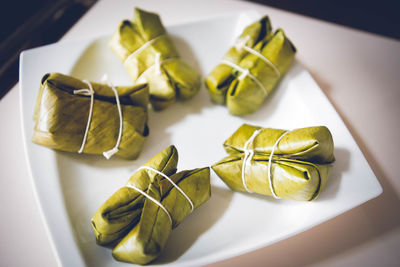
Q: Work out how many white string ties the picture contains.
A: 10